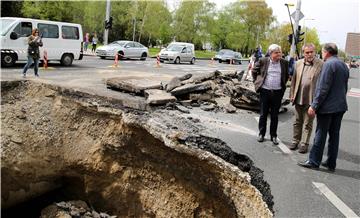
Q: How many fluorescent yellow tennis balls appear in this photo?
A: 0